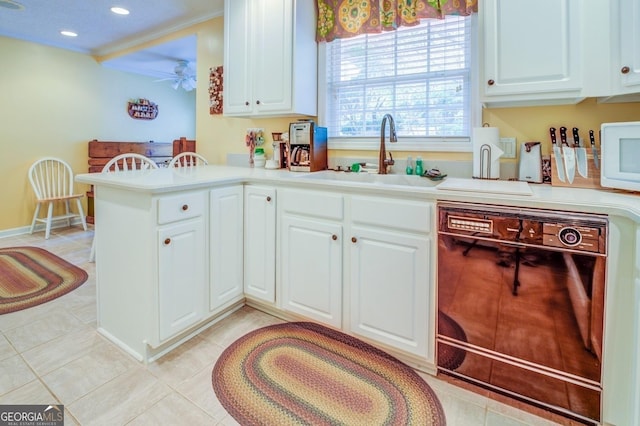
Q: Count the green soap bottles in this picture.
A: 2